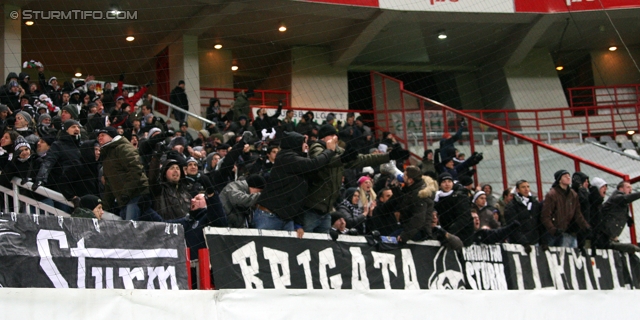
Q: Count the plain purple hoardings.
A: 0